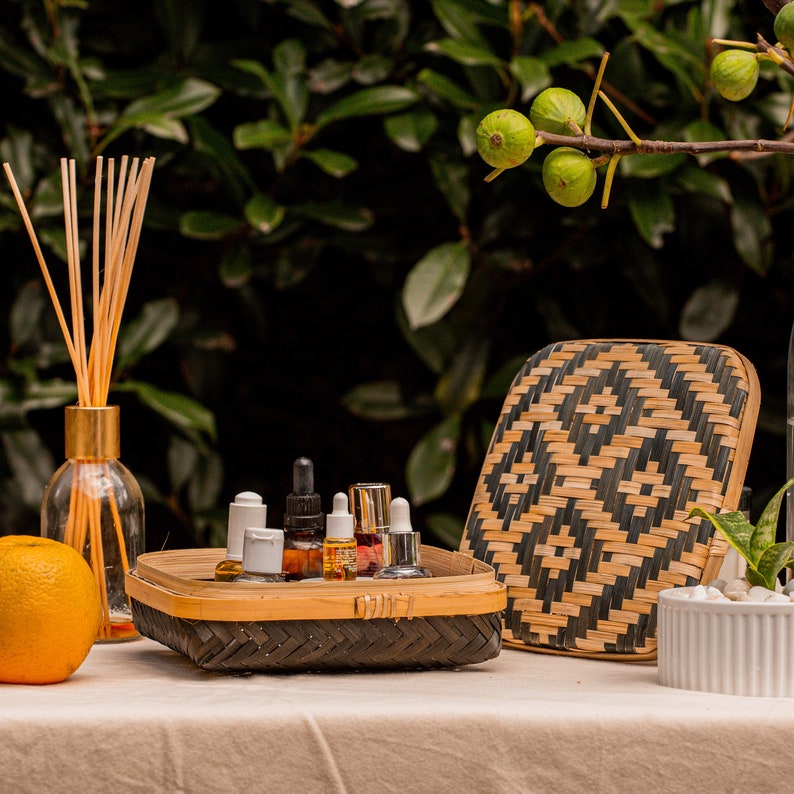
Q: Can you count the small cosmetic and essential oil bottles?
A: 6